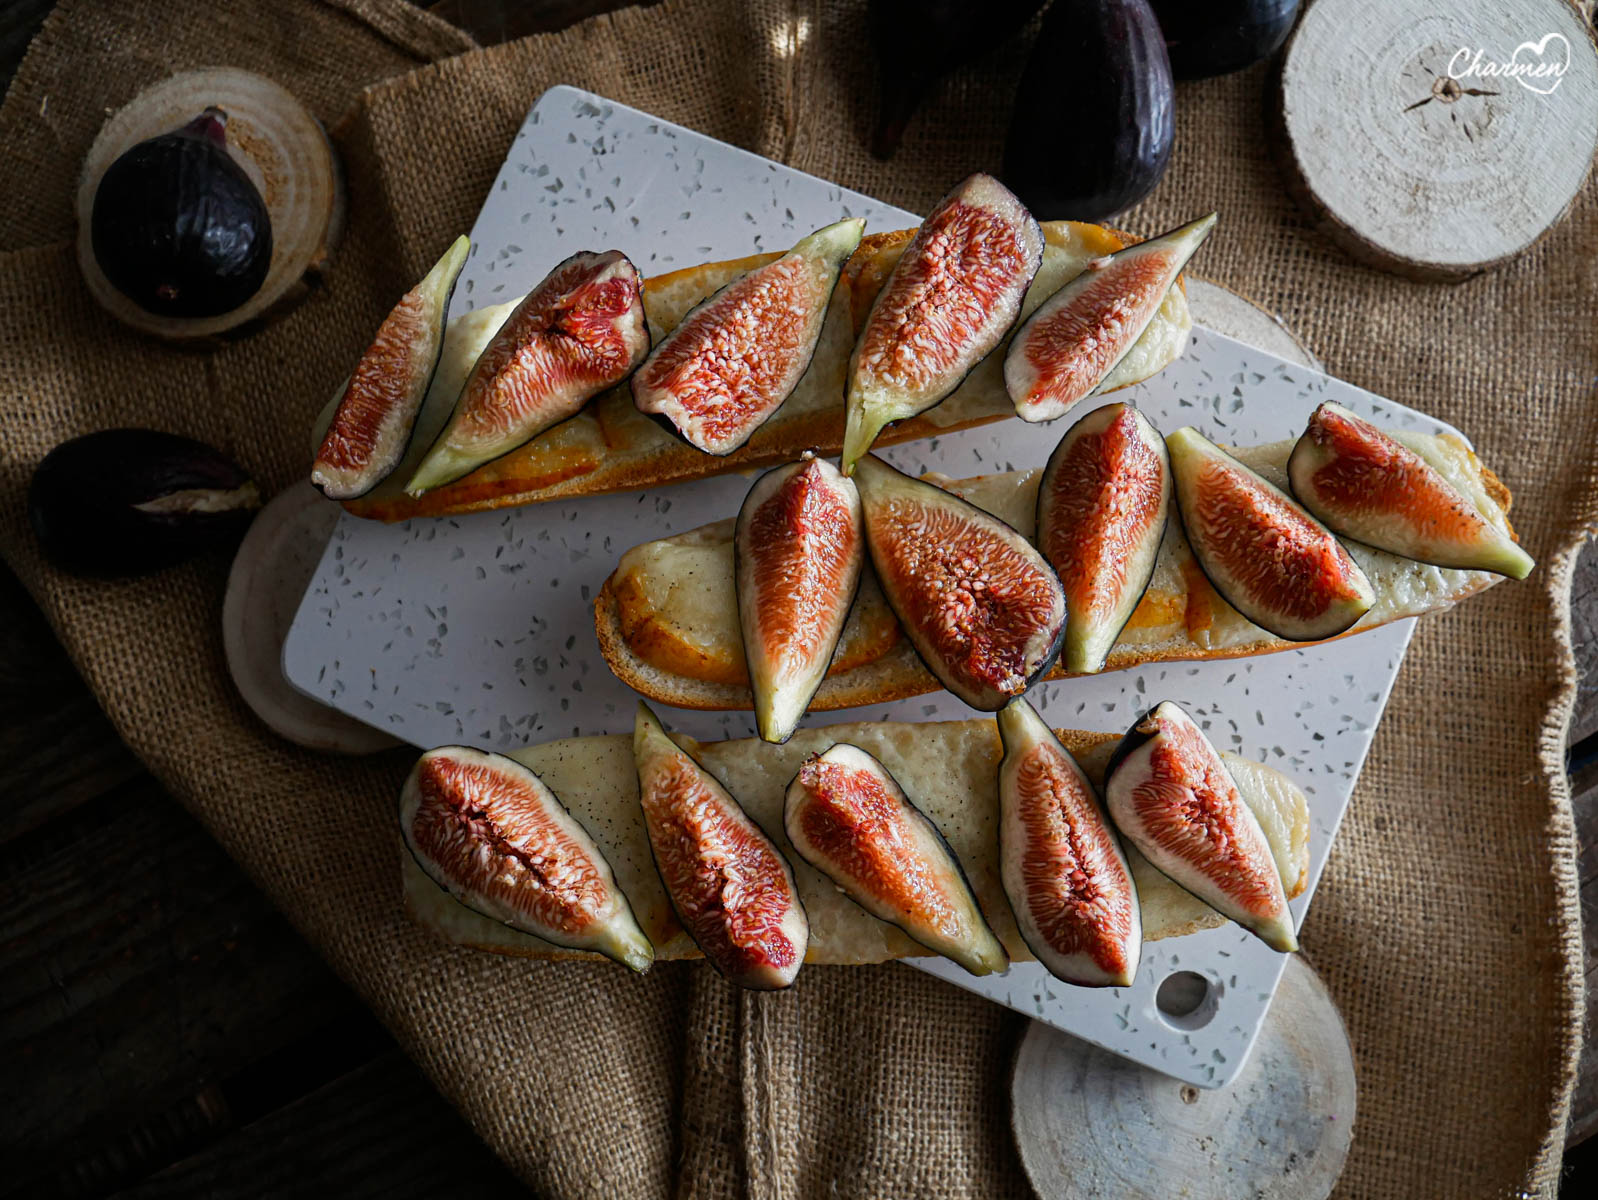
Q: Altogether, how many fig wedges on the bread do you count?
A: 15